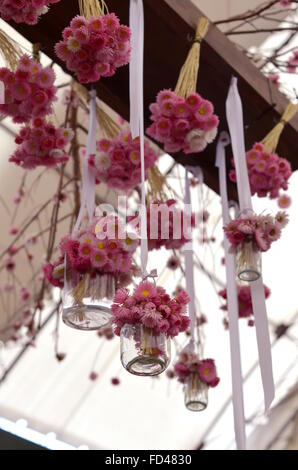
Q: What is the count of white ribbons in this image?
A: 5